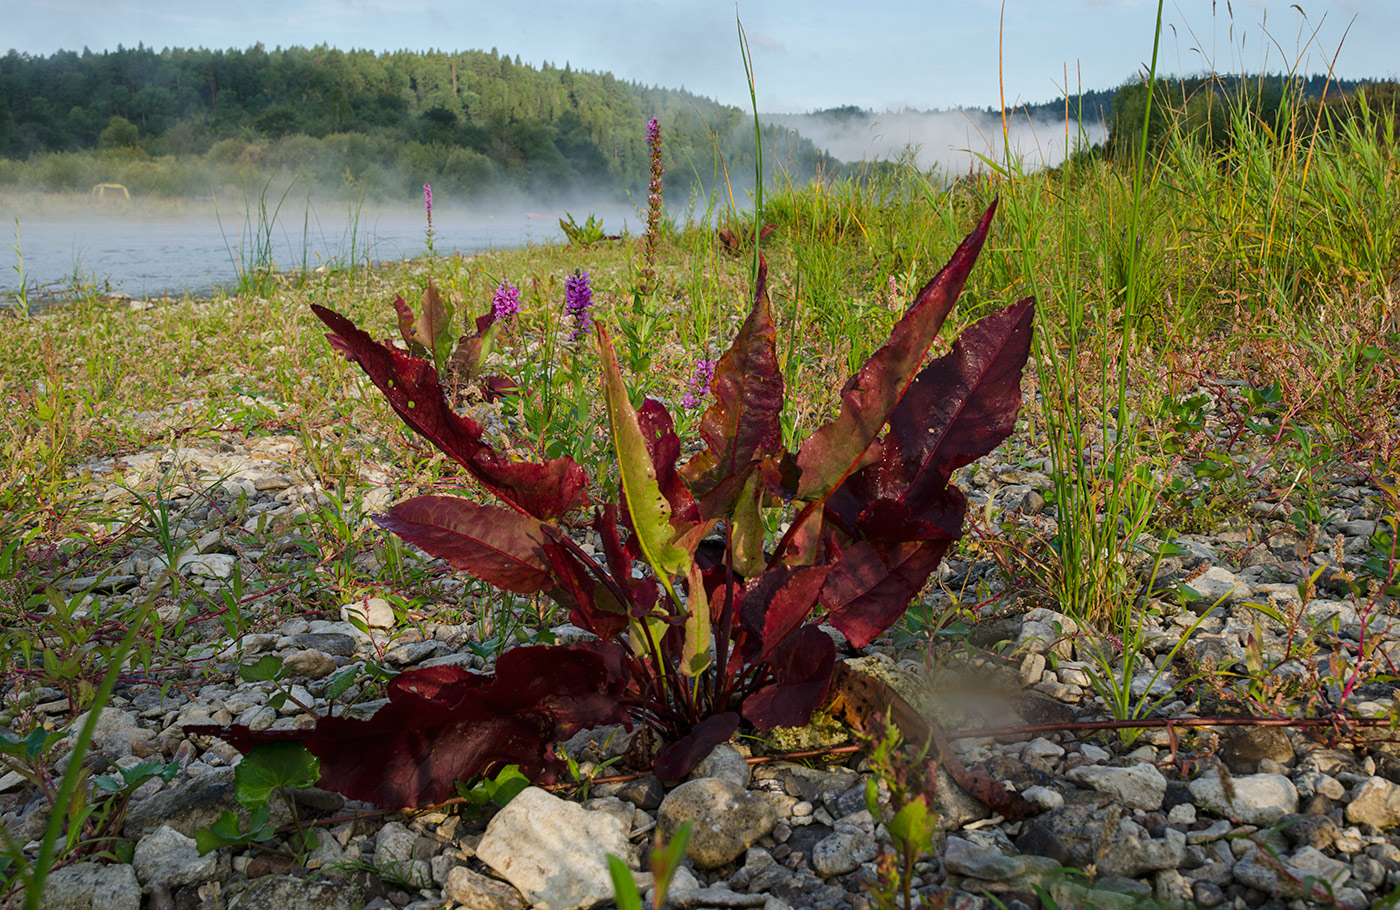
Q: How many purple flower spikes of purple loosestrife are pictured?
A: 5